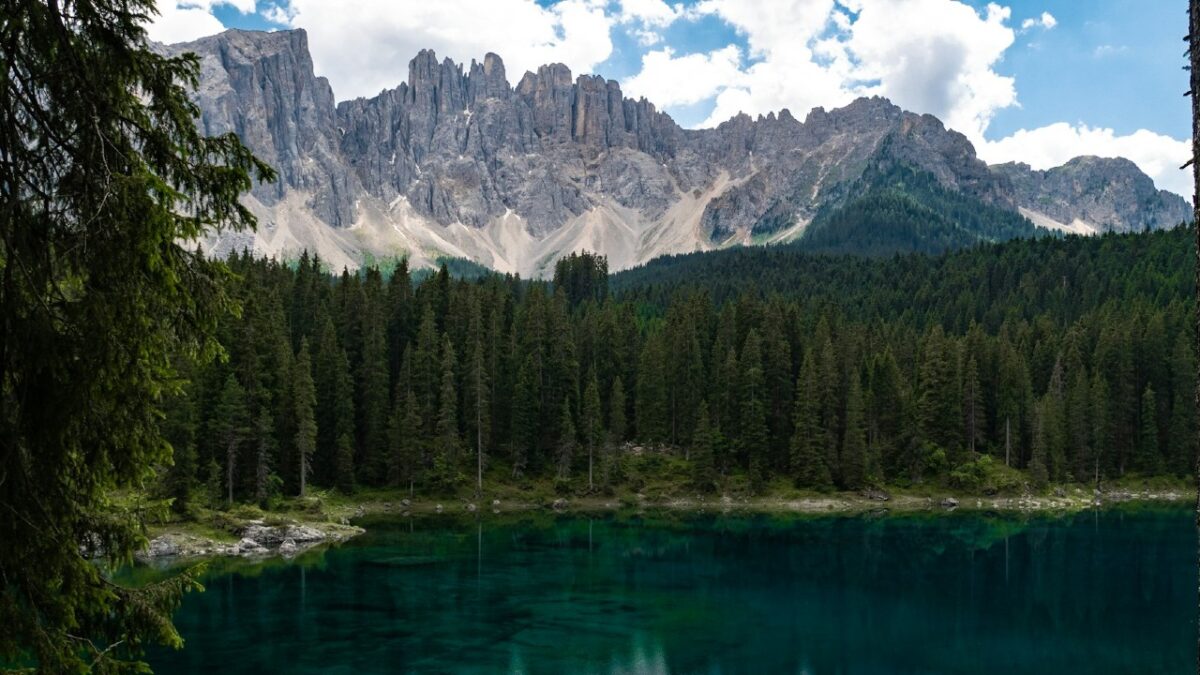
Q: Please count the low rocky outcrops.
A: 1